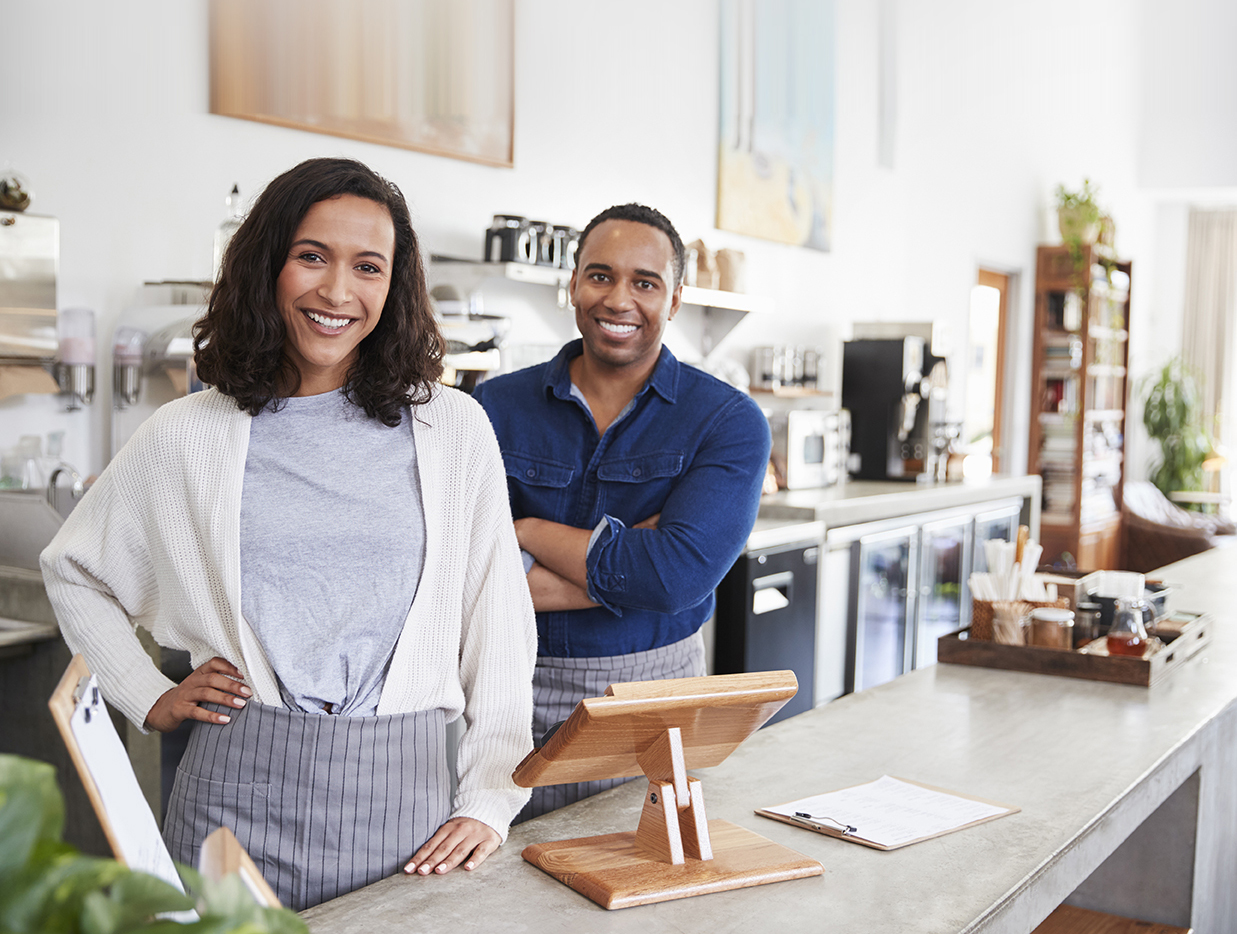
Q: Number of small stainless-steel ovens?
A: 1